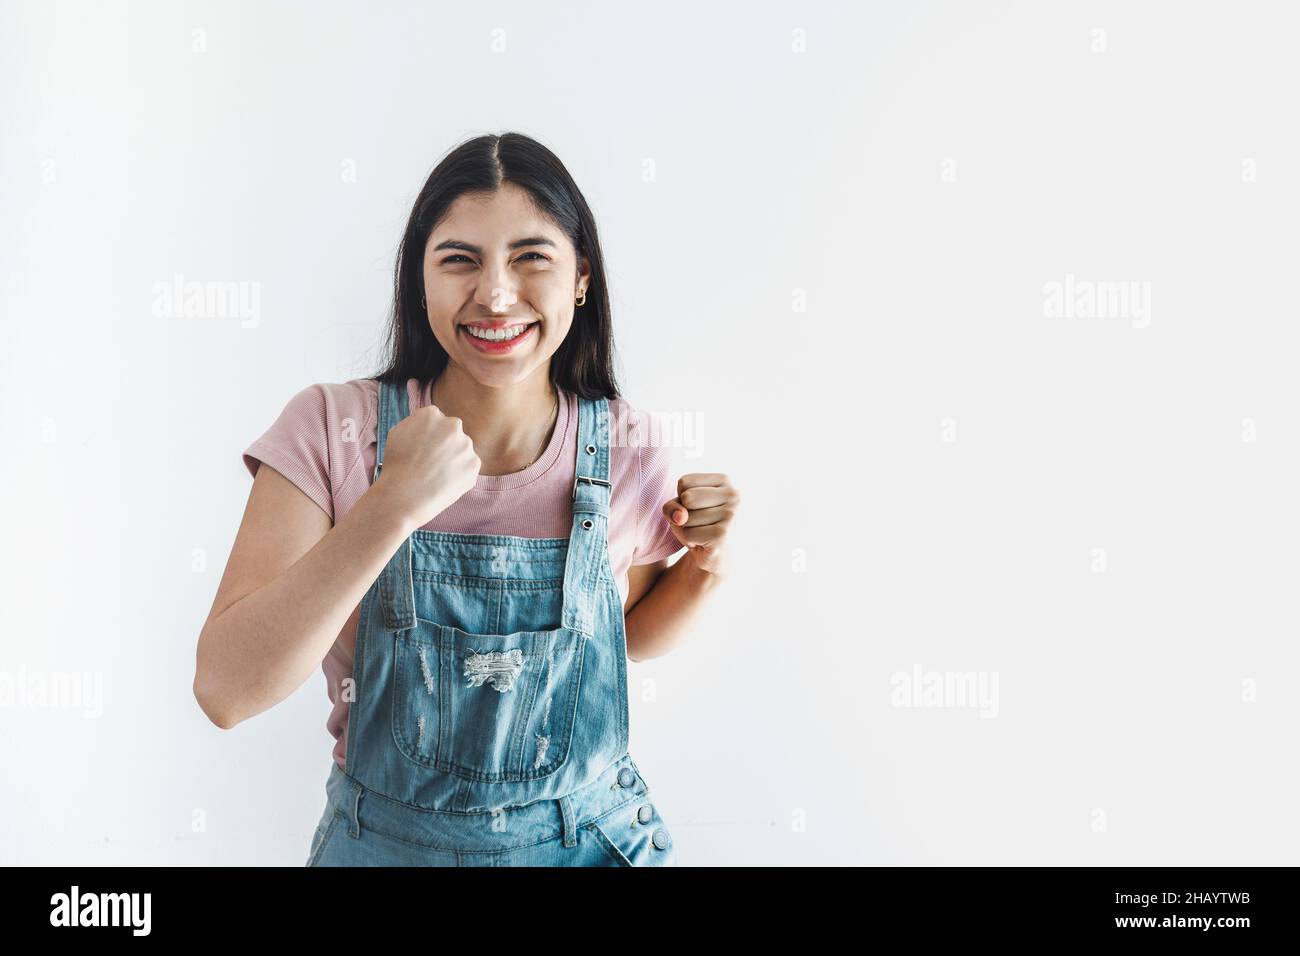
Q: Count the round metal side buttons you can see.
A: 3